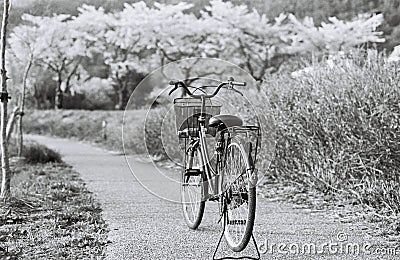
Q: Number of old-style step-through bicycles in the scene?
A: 1